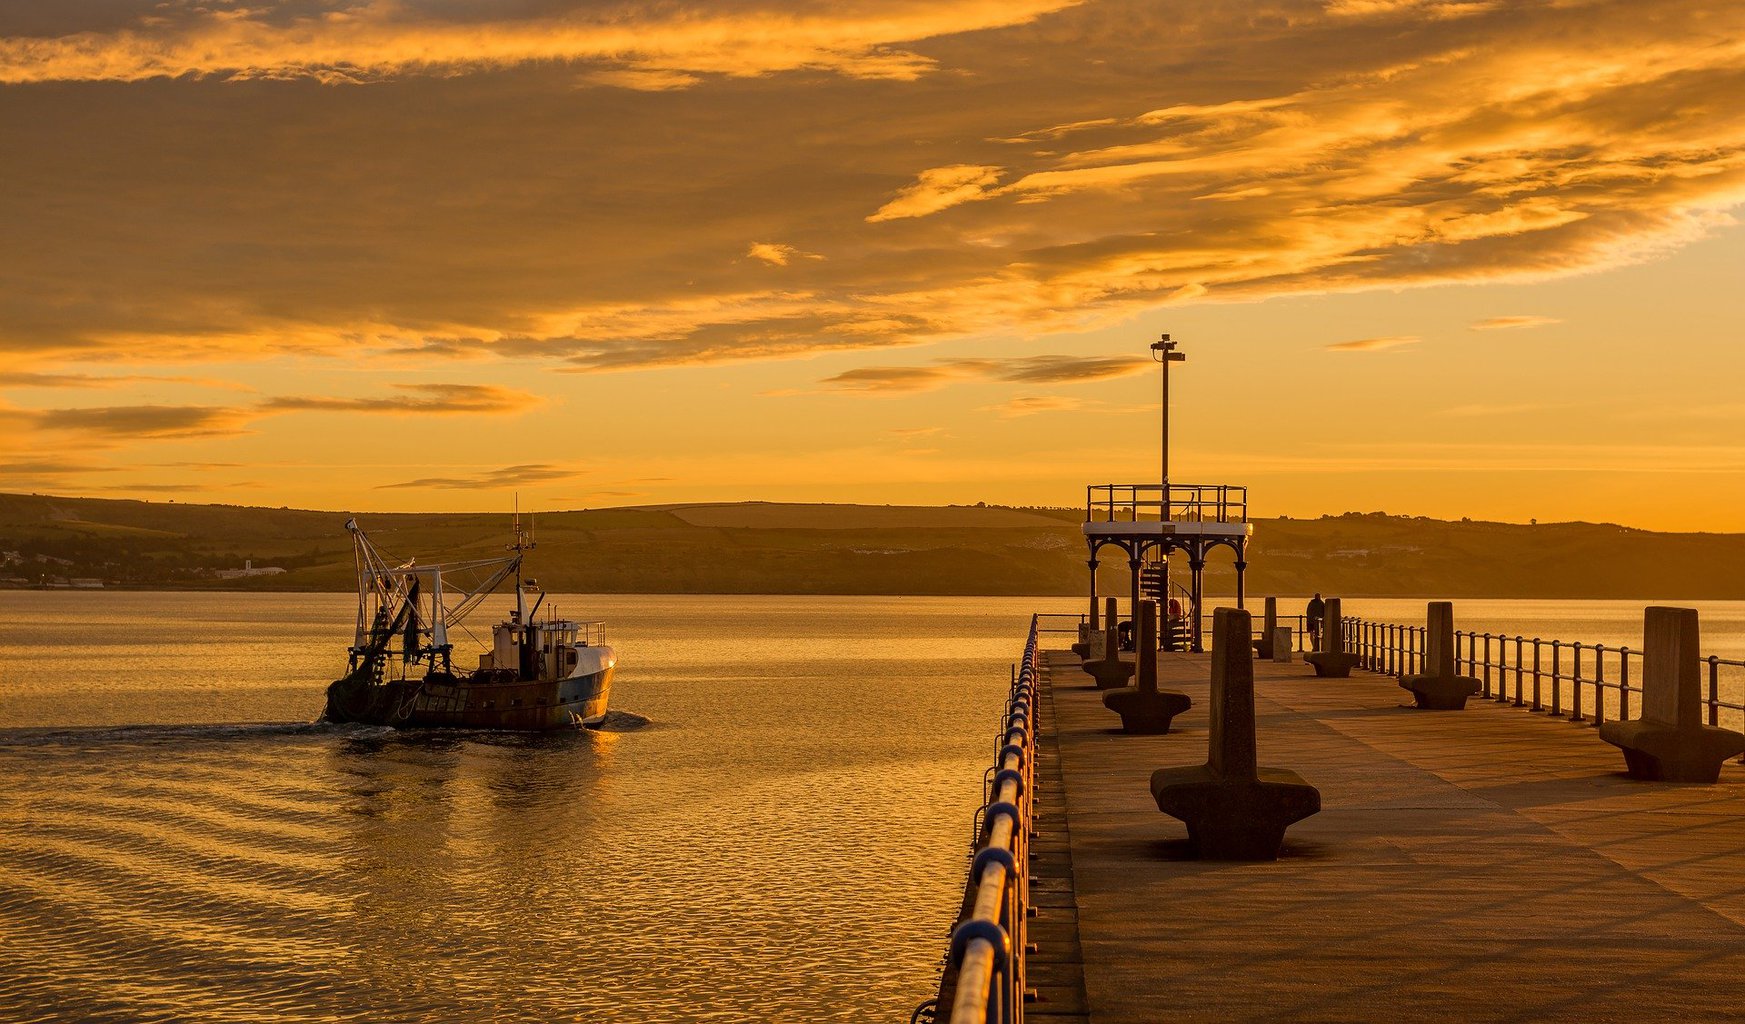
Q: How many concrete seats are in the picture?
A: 8